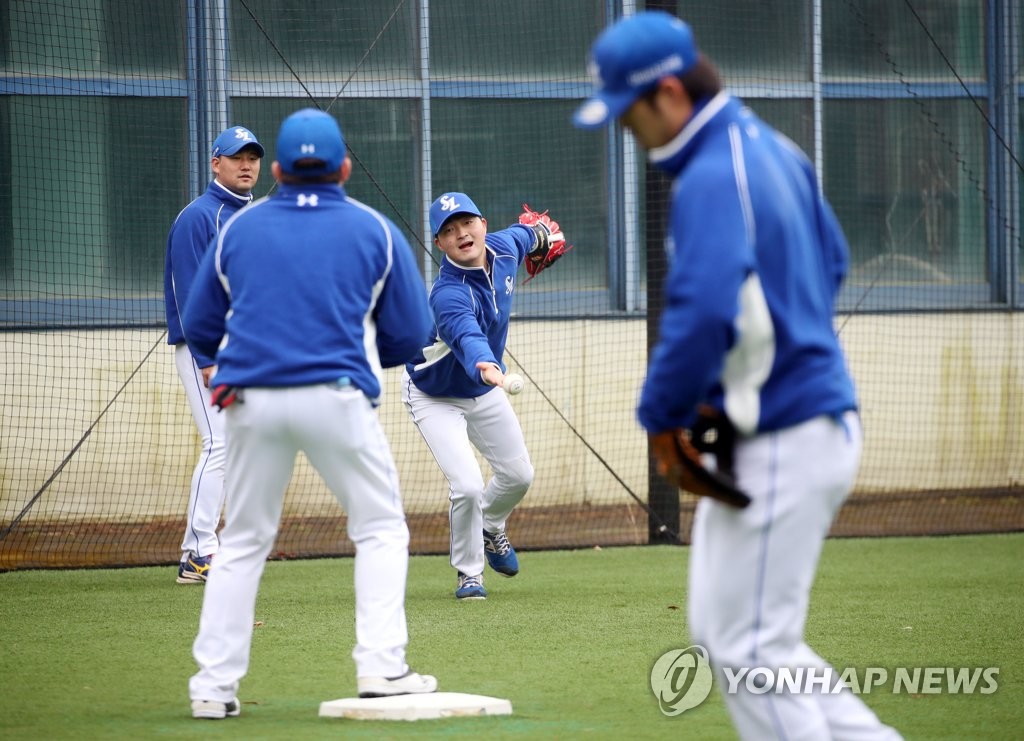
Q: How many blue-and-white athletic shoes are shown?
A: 2